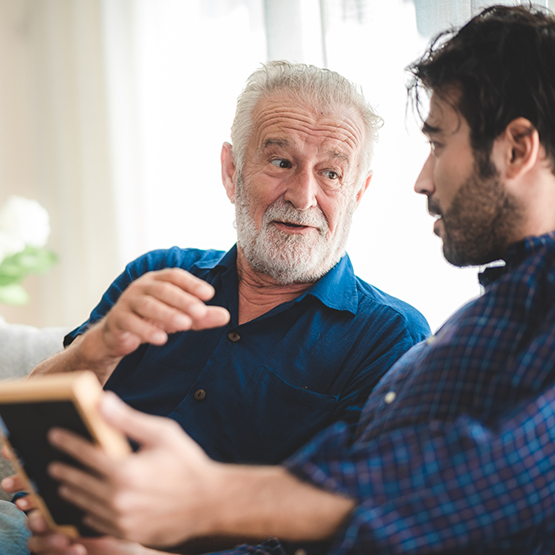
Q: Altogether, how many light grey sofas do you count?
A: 1